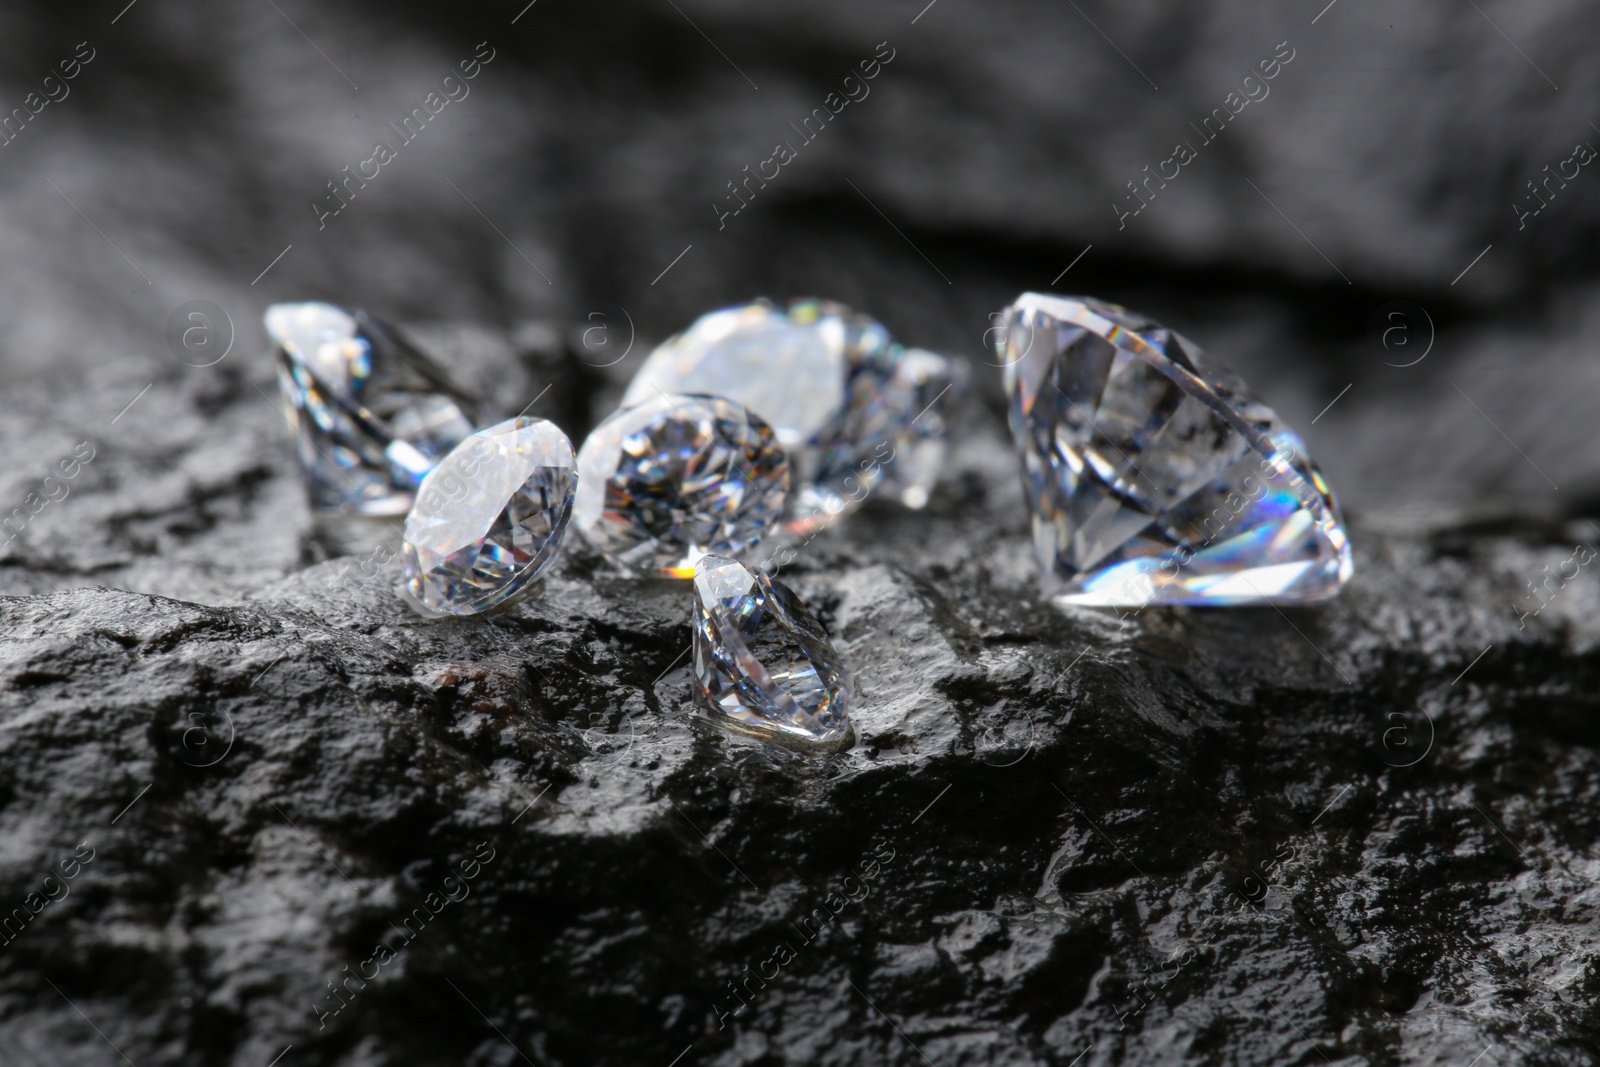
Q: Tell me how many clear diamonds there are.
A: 7